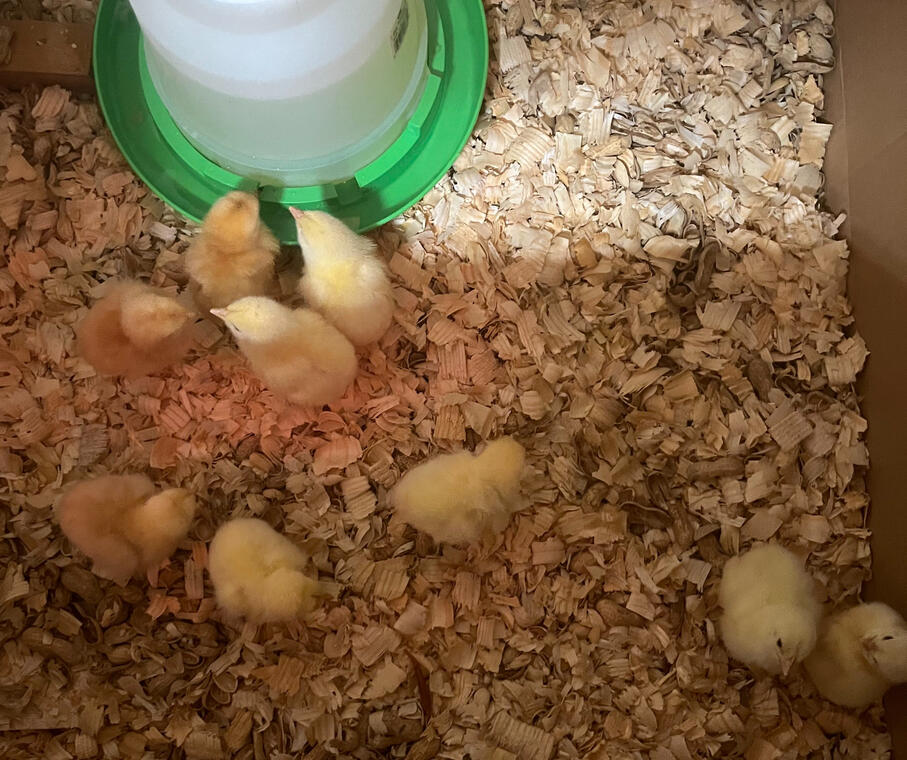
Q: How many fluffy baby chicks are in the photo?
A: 9